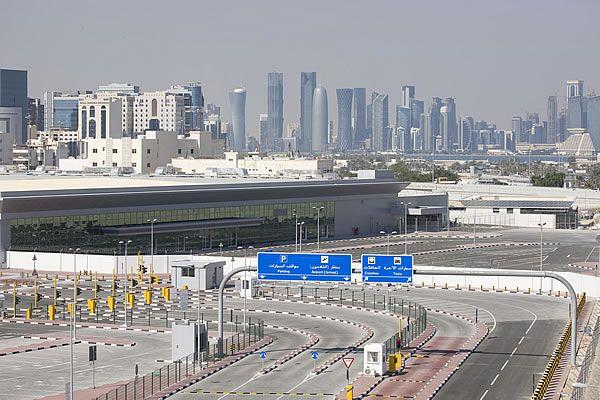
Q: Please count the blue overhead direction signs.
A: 2